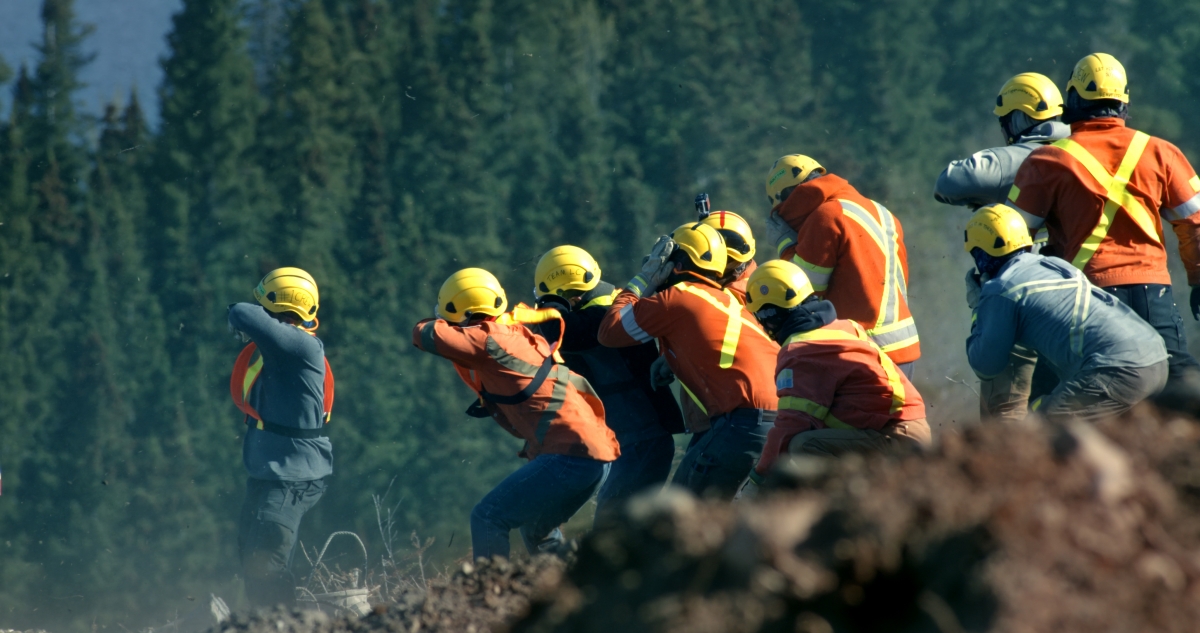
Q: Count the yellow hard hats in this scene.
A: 10